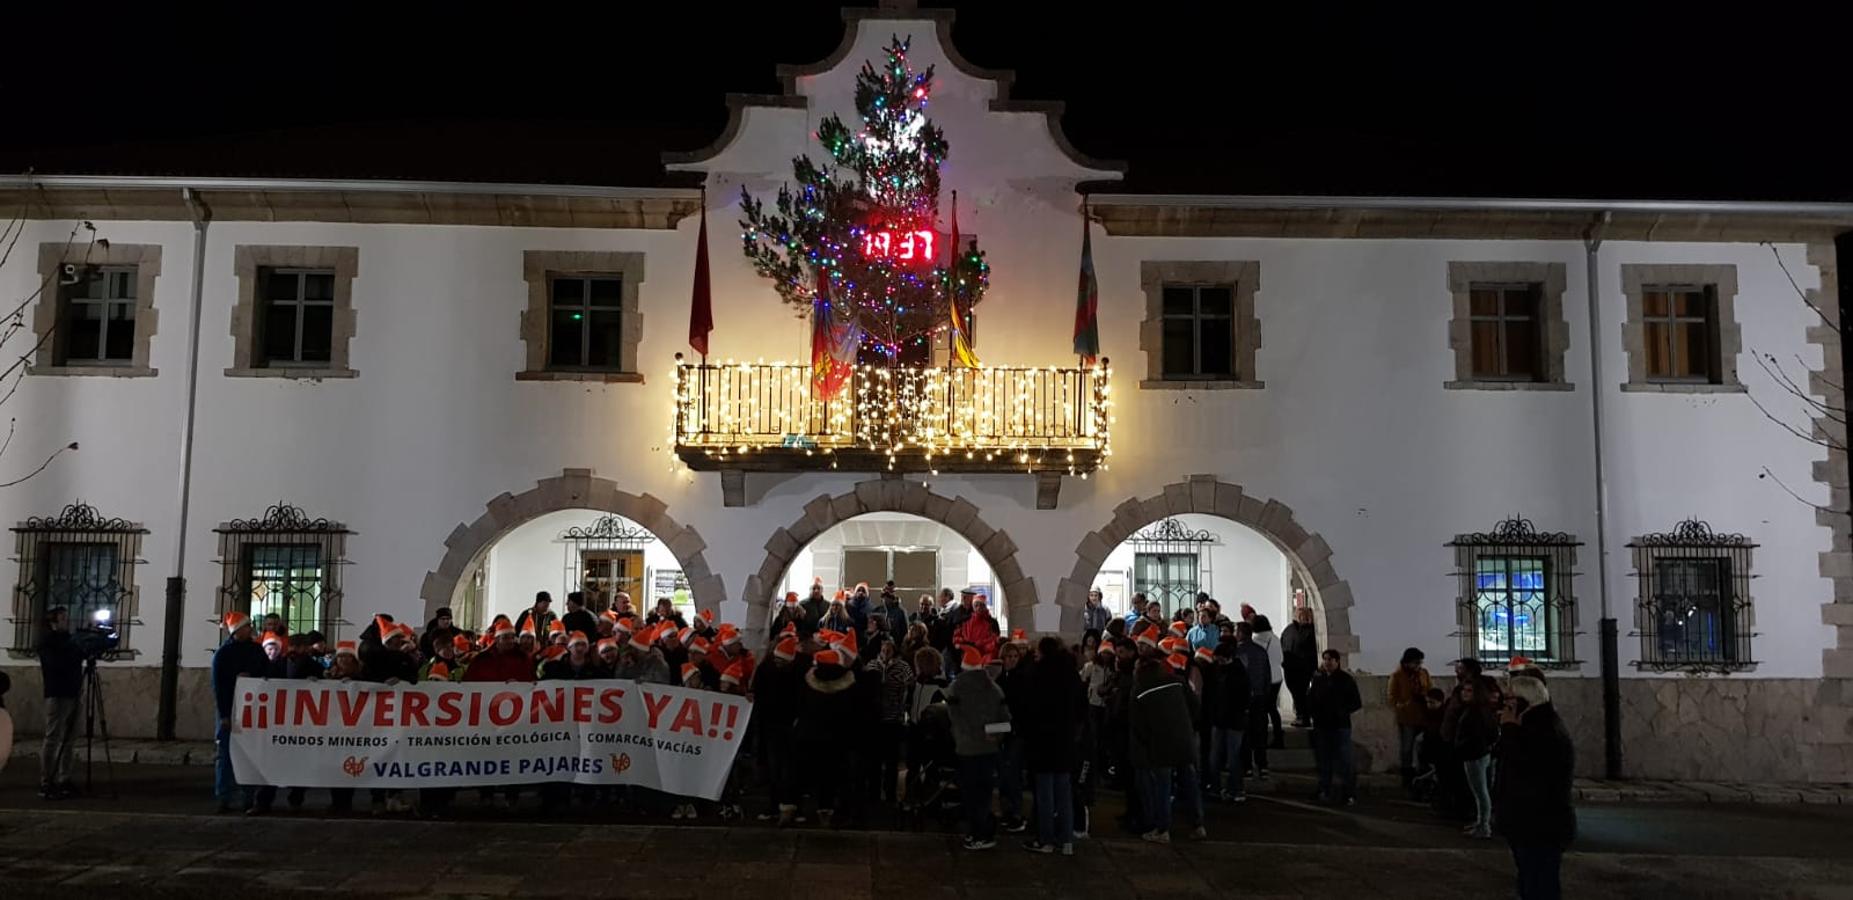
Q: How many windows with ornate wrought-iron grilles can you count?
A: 6